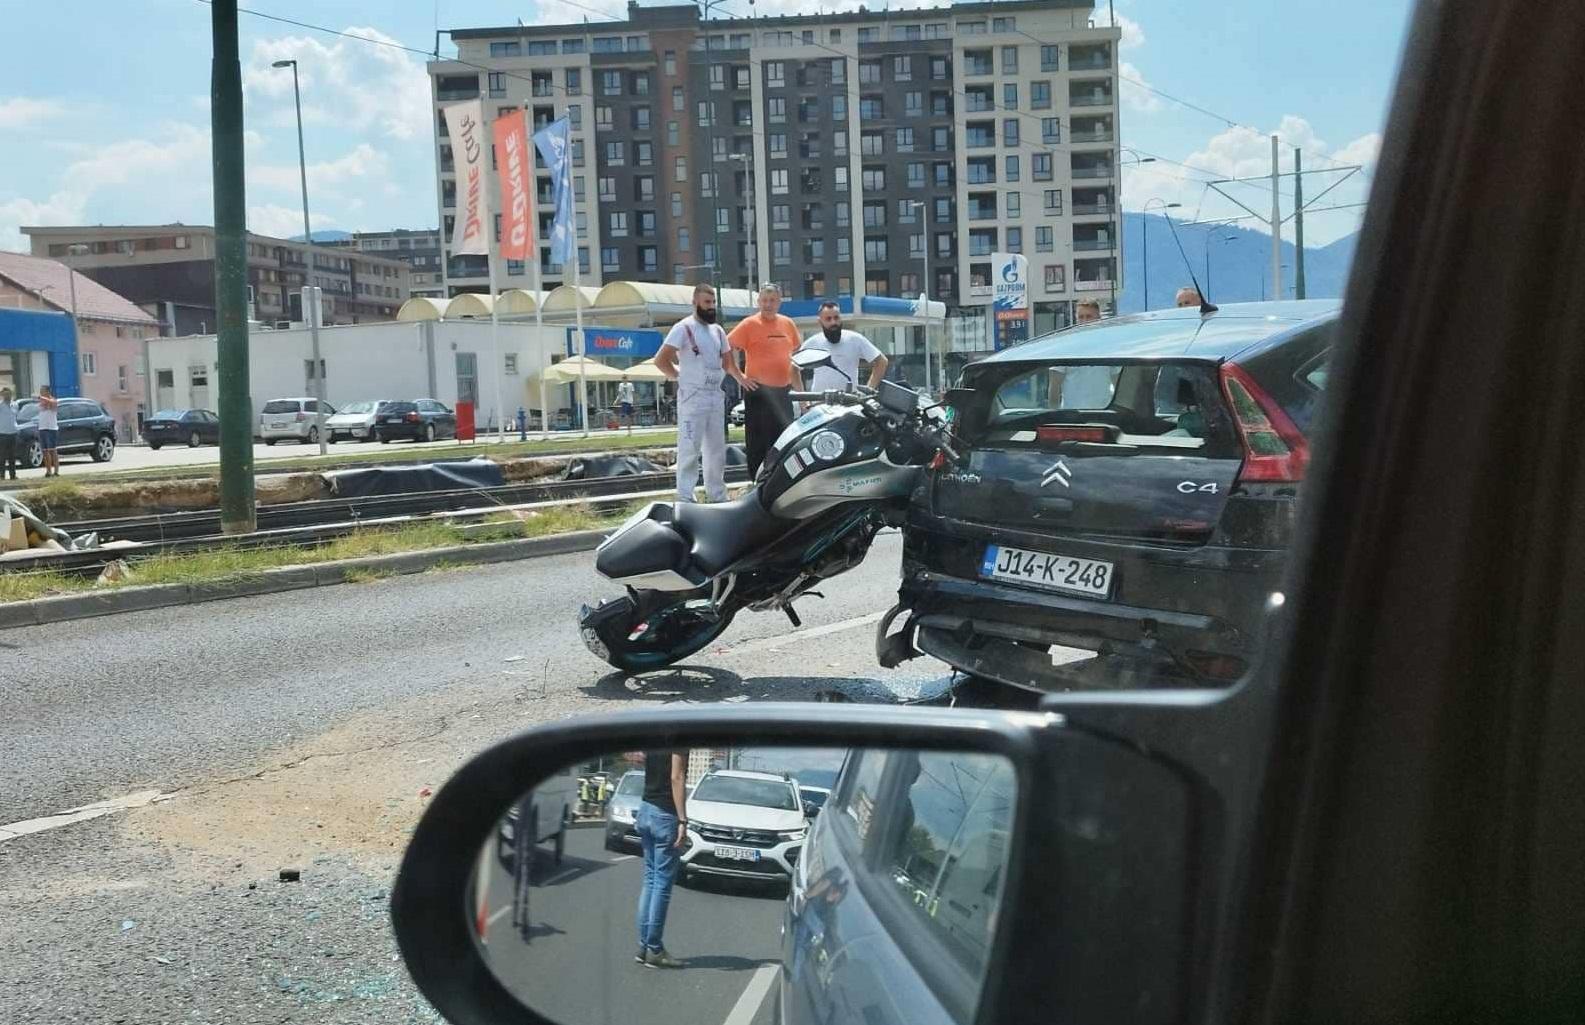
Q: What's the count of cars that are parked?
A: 5